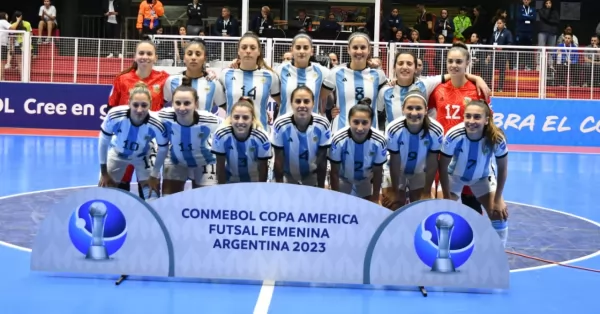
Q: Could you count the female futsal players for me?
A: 14